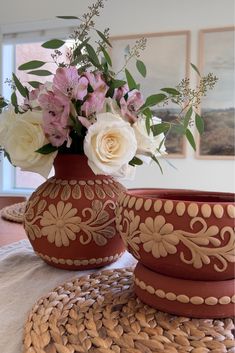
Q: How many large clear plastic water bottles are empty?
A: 0